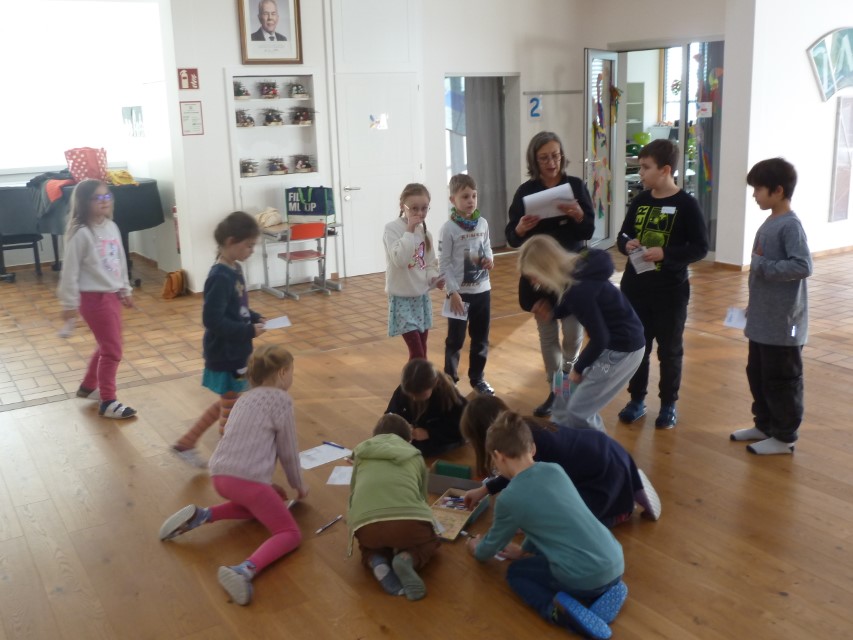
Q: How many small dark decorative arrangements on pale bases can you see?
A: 9